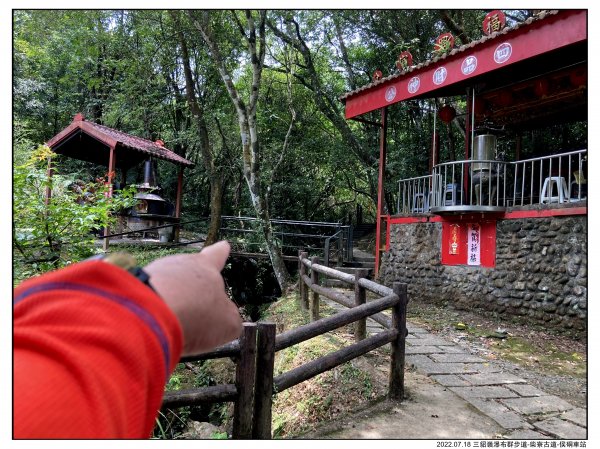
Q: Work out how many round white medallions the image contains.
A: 5